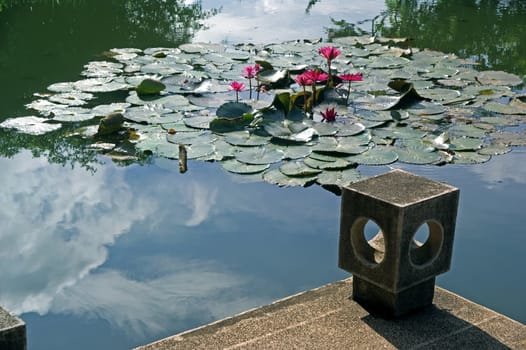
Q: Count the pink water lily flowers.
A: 8